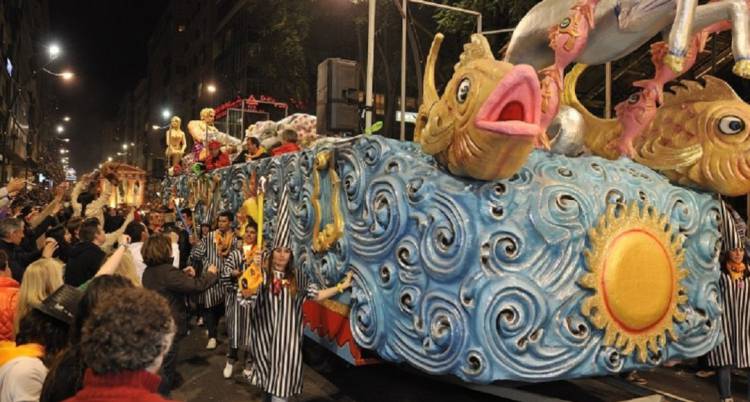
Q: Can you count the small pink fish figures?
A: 4